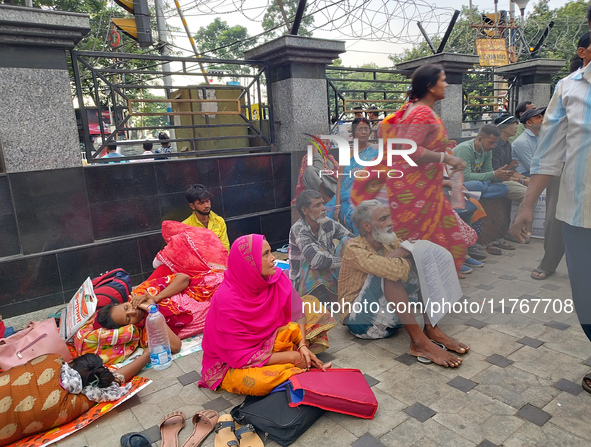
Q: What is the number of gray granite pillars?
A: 4